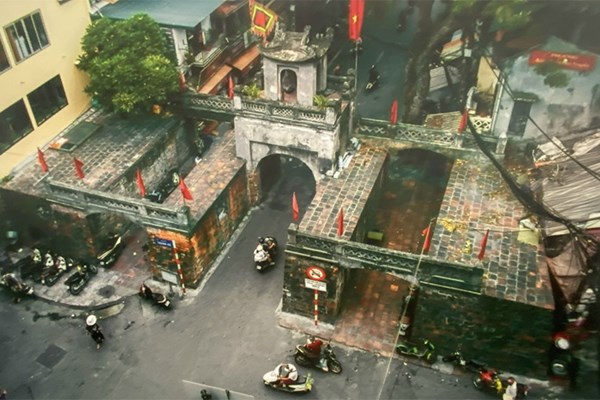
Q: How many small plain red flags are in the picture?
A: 12